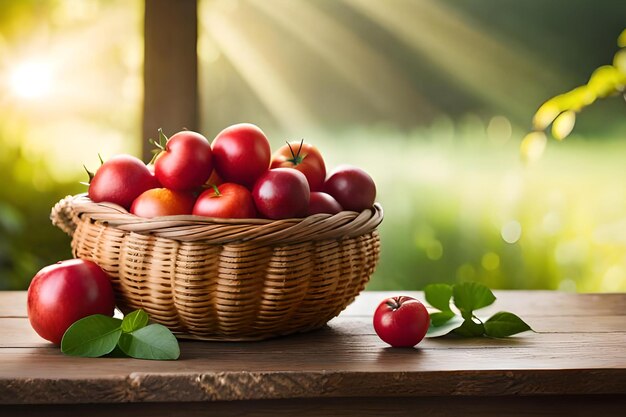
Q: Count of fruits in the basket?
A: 9